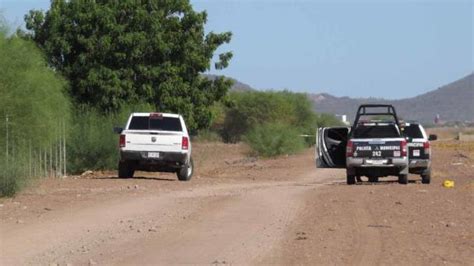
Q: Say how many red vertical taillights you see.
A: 5